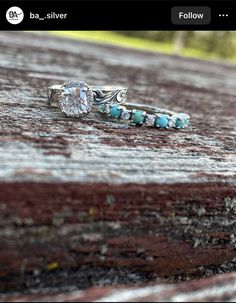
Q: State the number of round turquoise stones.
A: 5